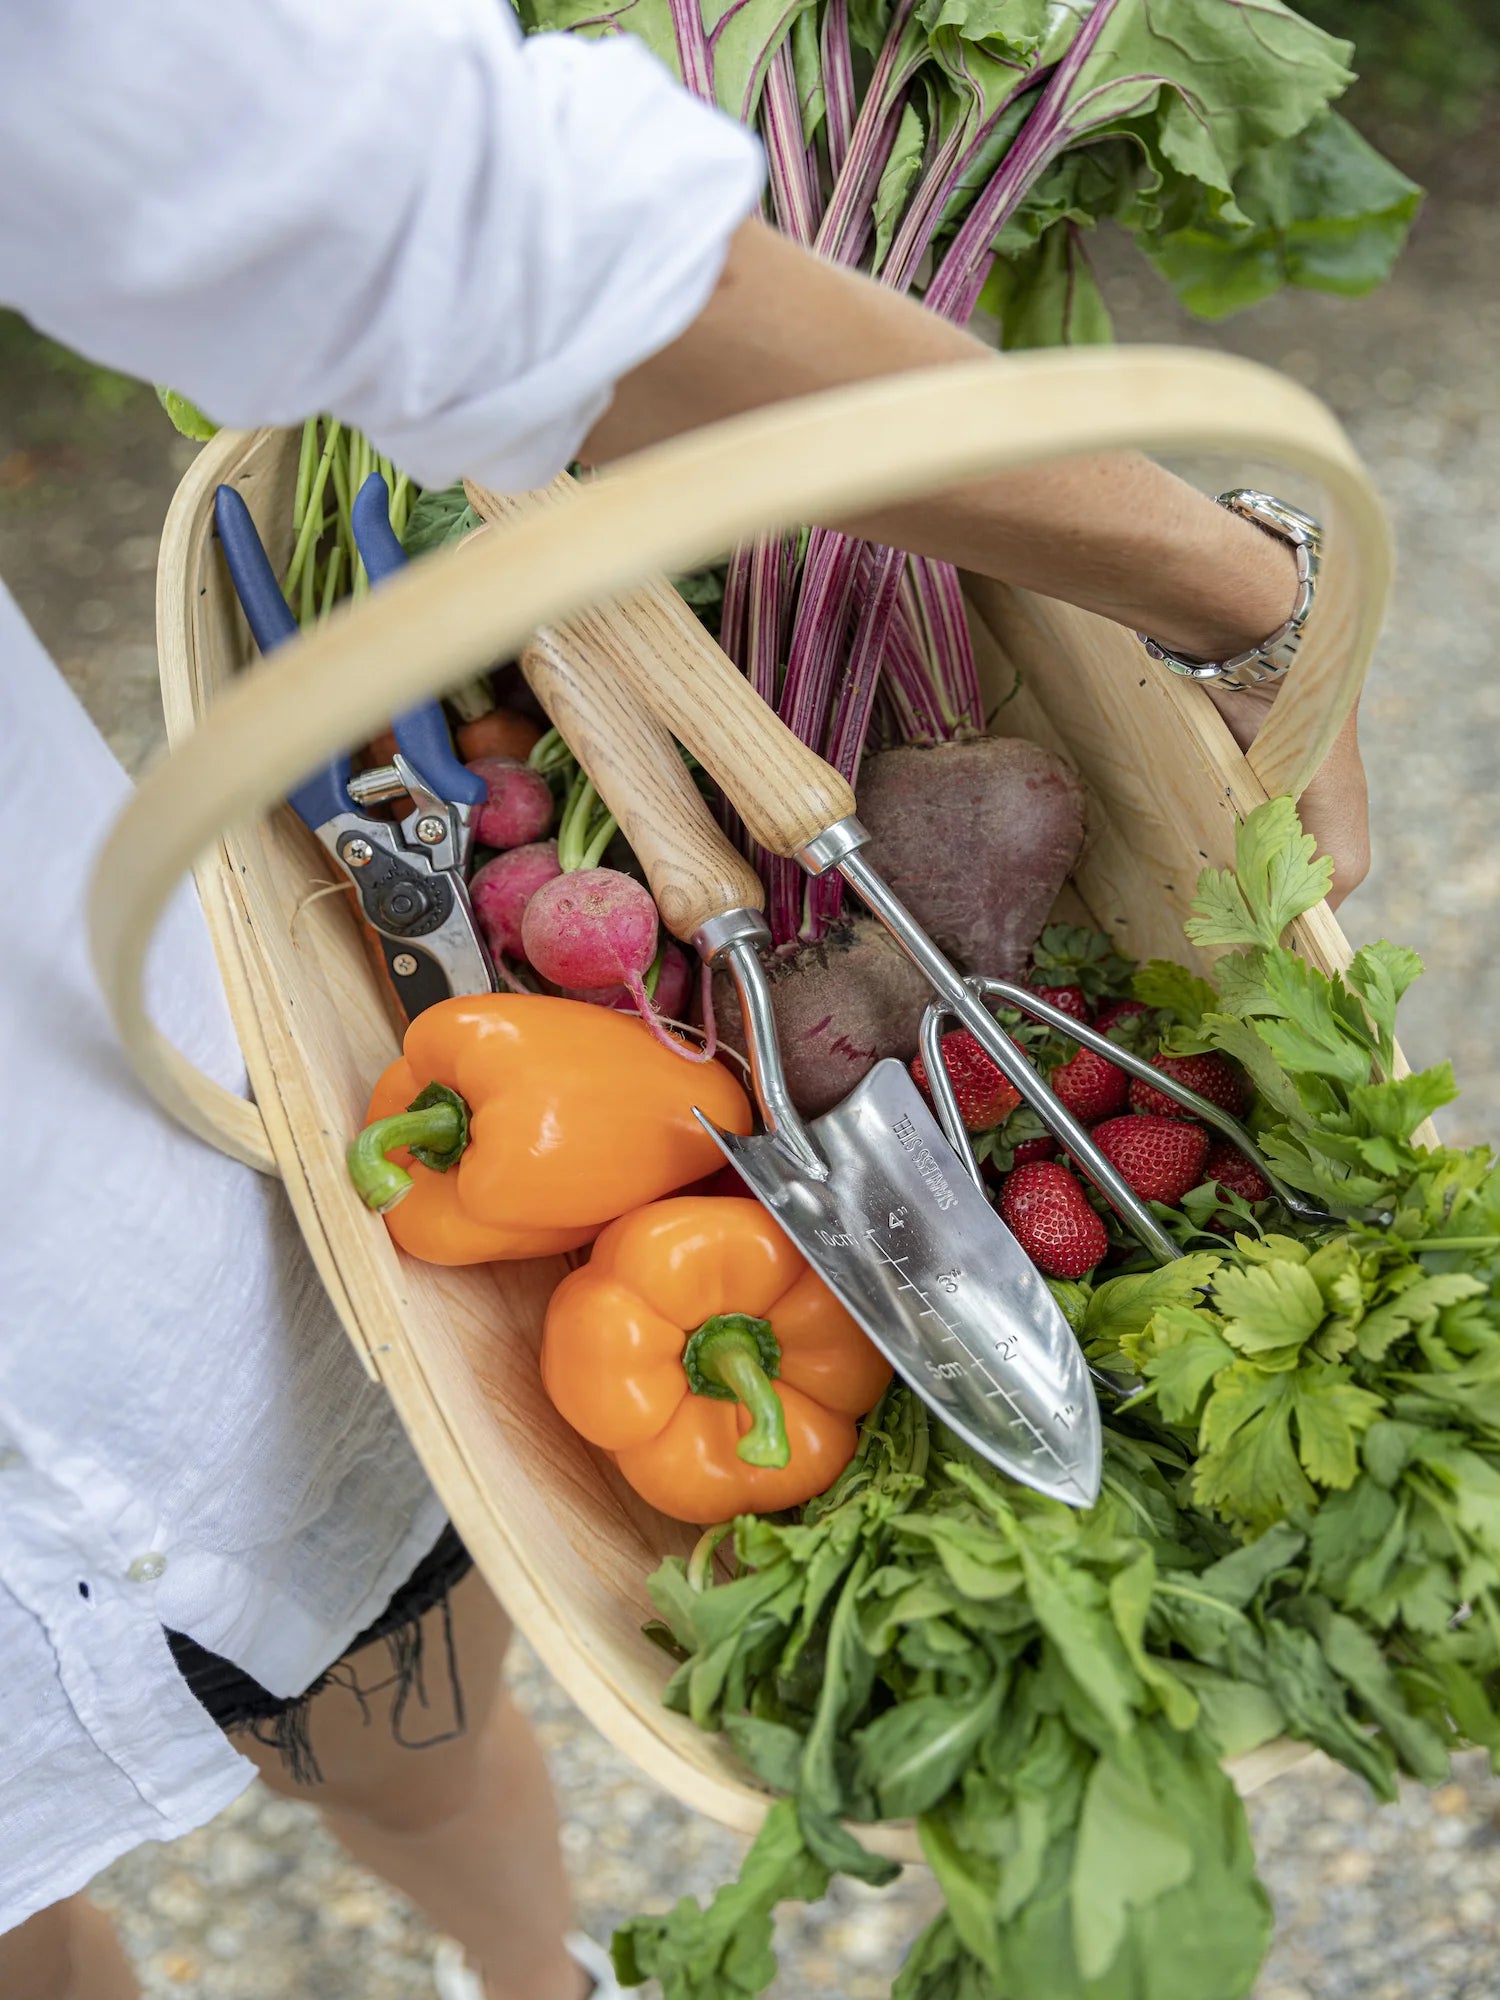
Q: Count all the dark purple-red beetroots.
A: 2